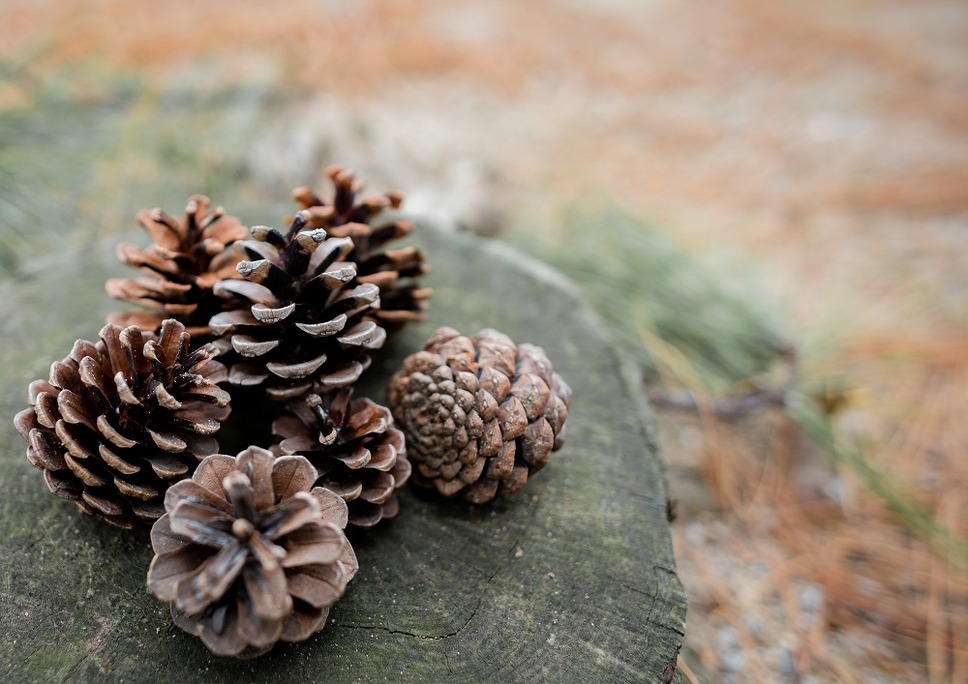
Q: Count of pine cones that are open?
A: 6